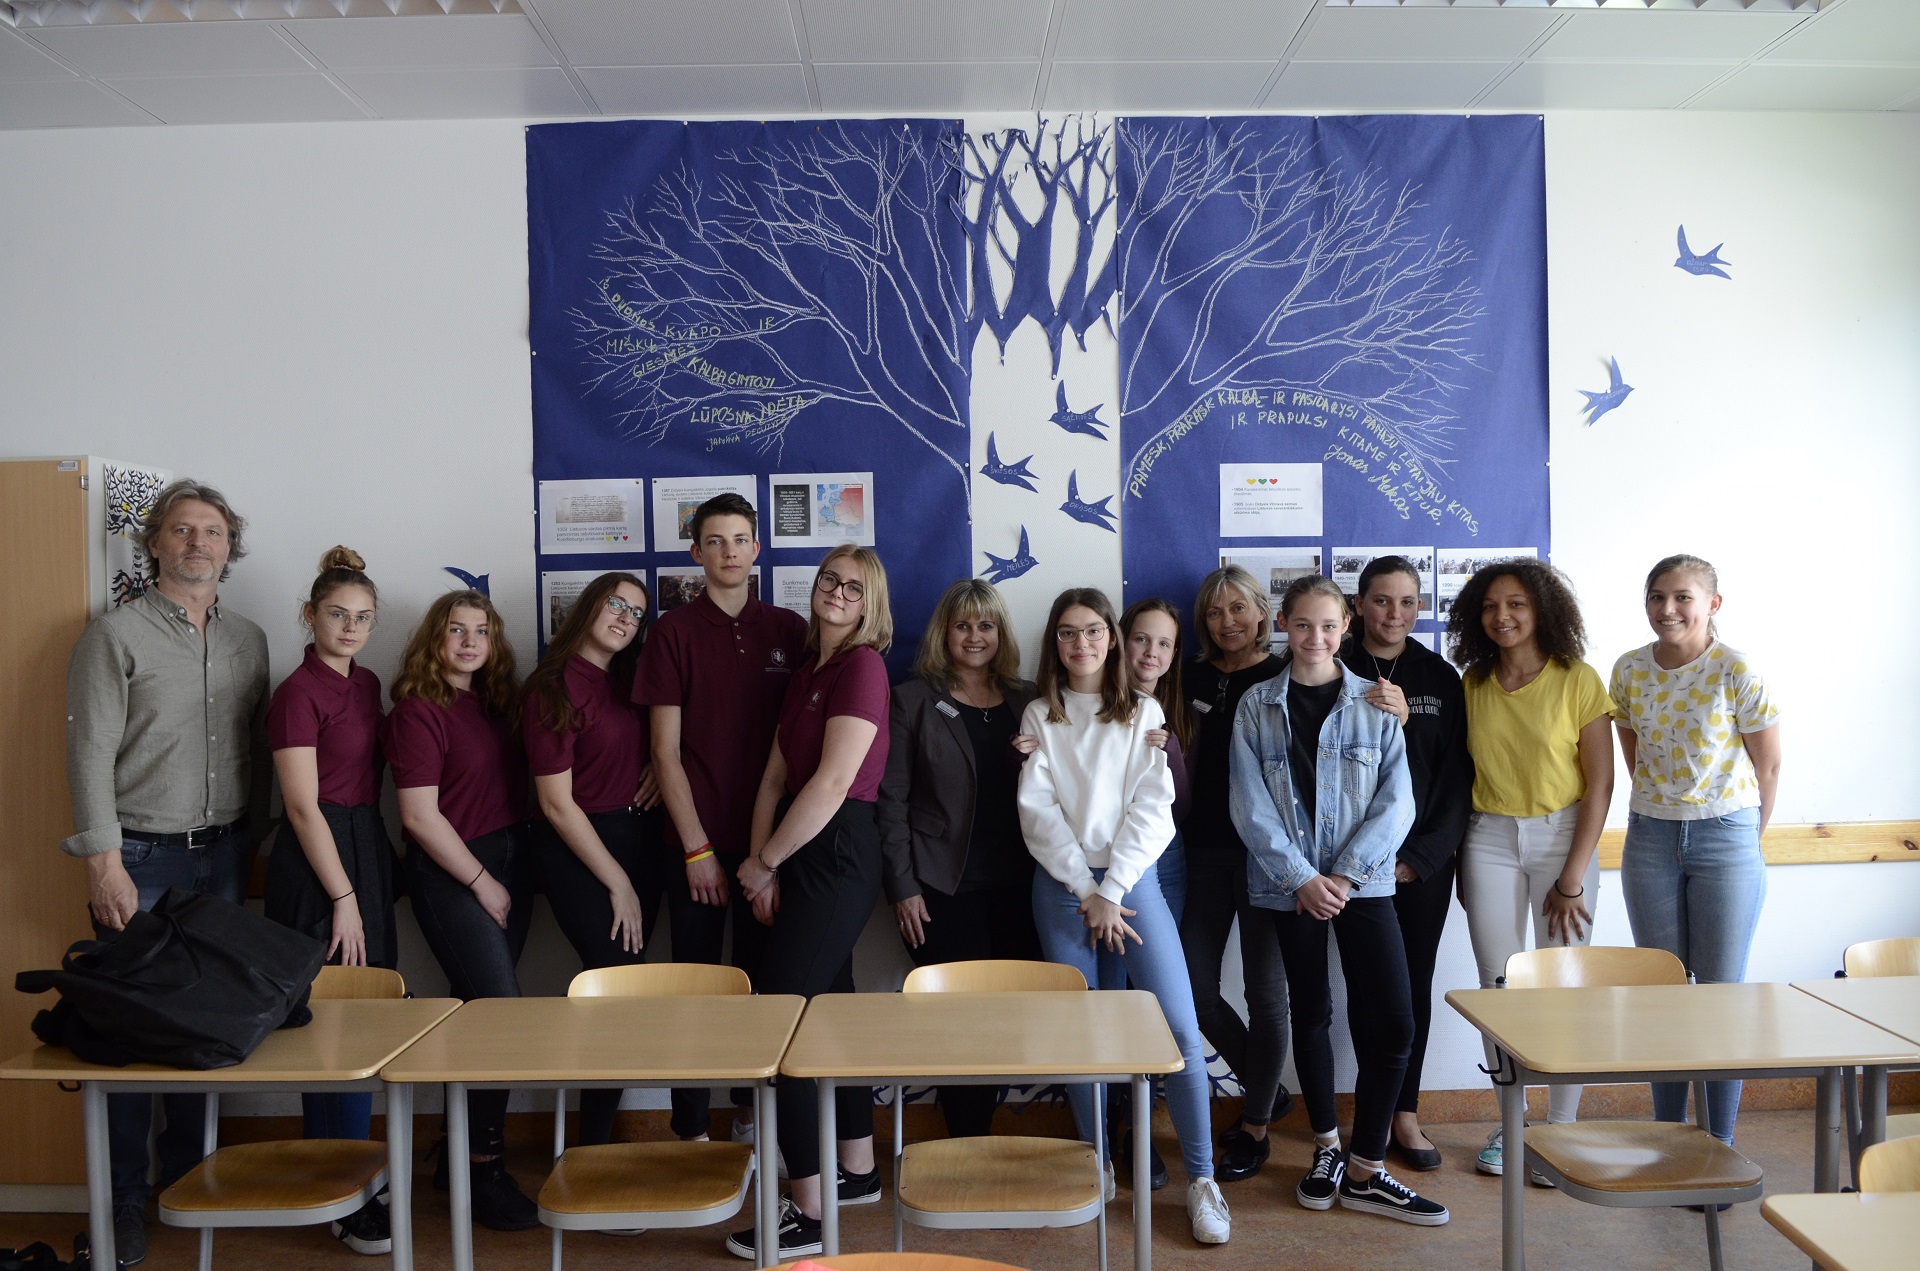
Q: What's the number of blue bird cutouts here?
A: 7